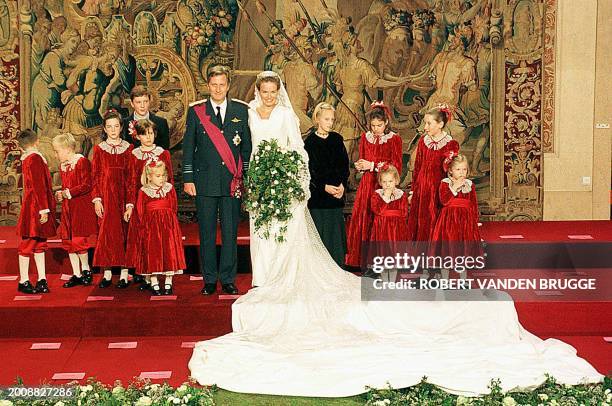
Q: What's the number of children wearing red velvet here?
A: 9